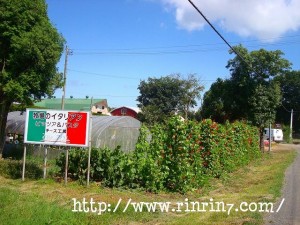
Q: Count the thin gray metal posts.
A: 4